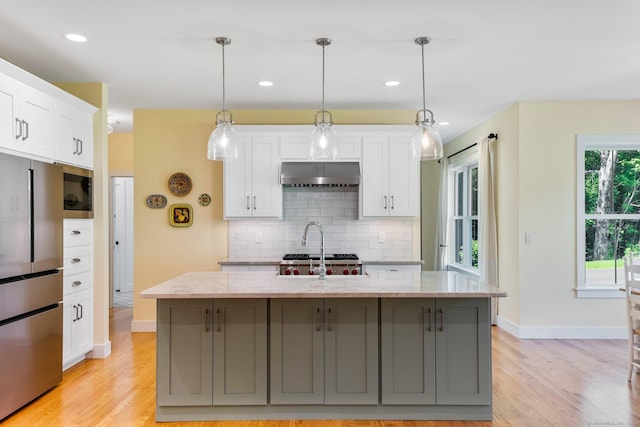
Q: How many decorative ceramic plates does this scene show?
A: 4